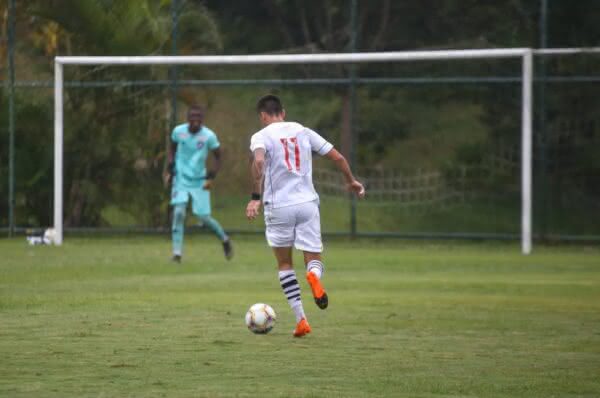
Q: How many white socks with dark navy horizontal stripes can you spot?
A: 2